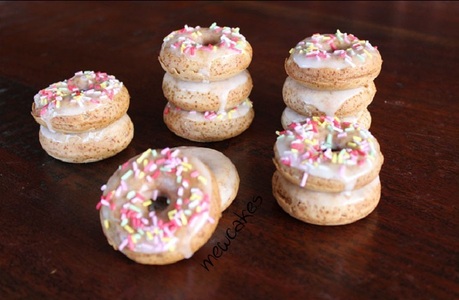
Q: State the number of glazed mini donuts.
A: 12